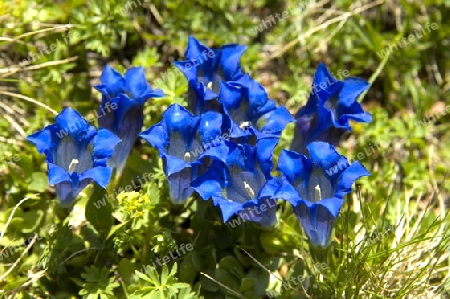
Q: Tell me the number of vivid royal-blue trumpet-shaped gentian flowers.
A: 8